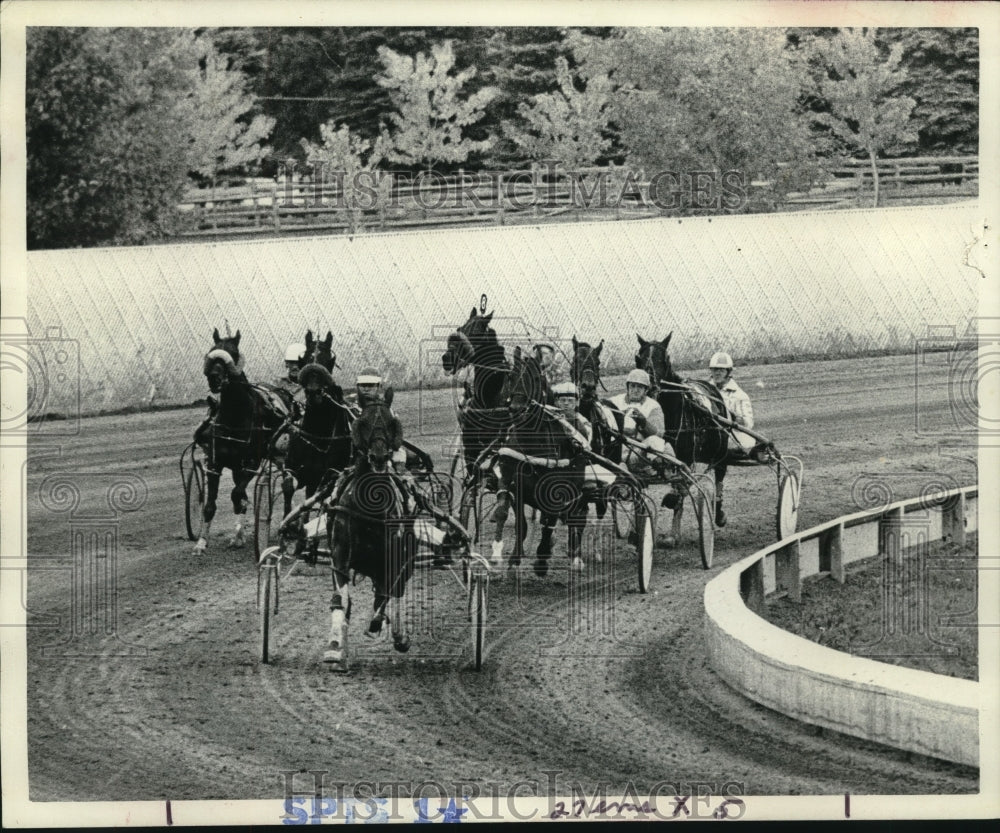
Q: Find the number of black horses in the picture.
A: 8